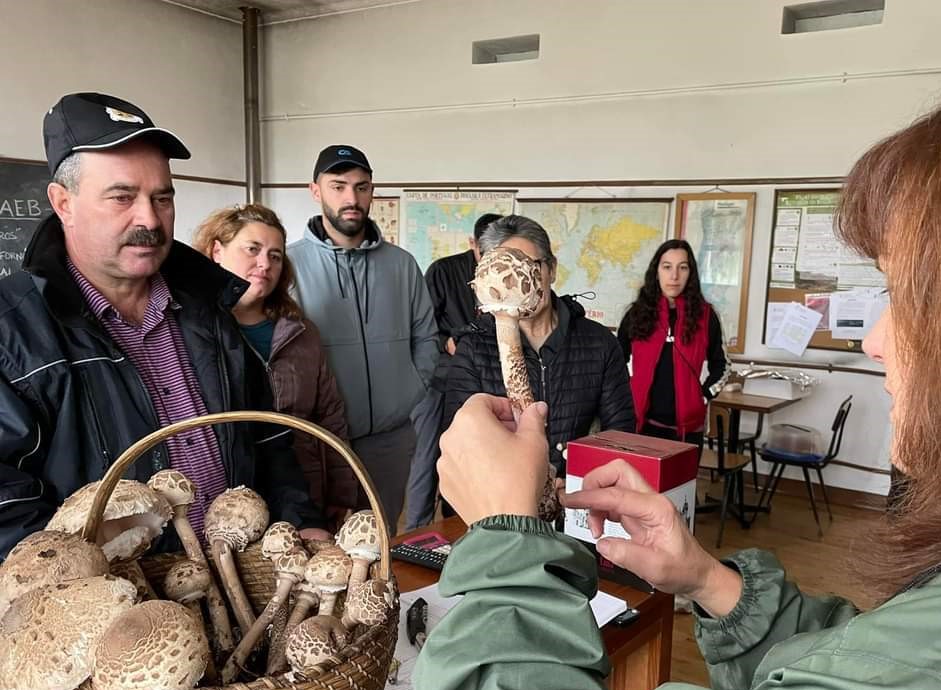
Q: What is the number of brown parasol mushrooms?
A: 14